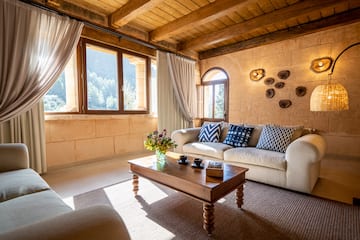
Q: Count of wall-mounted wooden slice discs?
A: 6